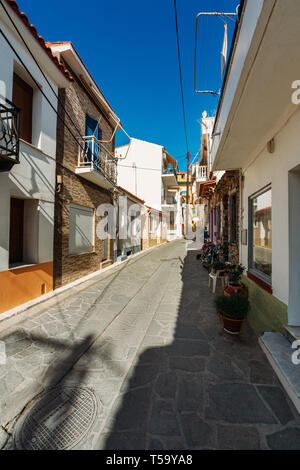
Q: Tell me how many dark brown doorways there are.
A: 2